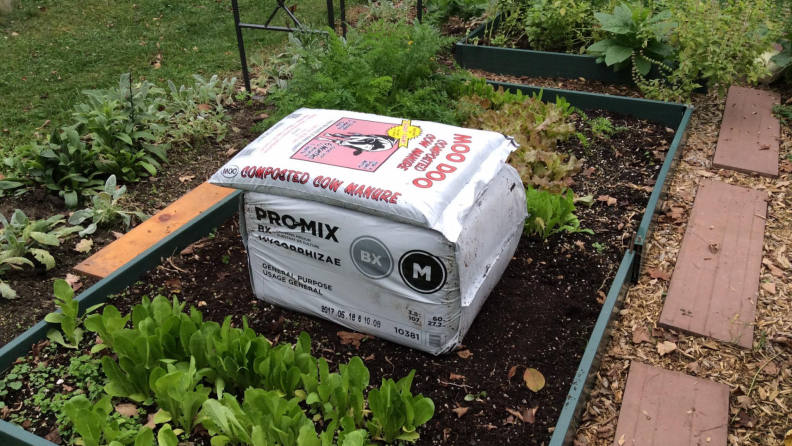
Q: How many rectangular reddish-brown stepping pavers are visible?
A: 3